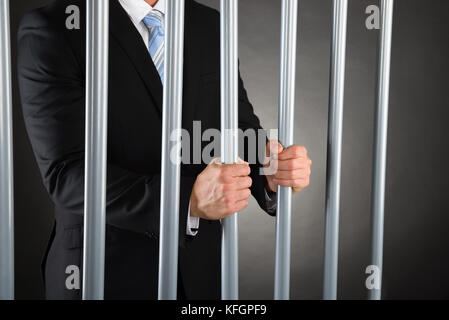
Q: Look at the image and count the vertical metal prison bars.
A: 7